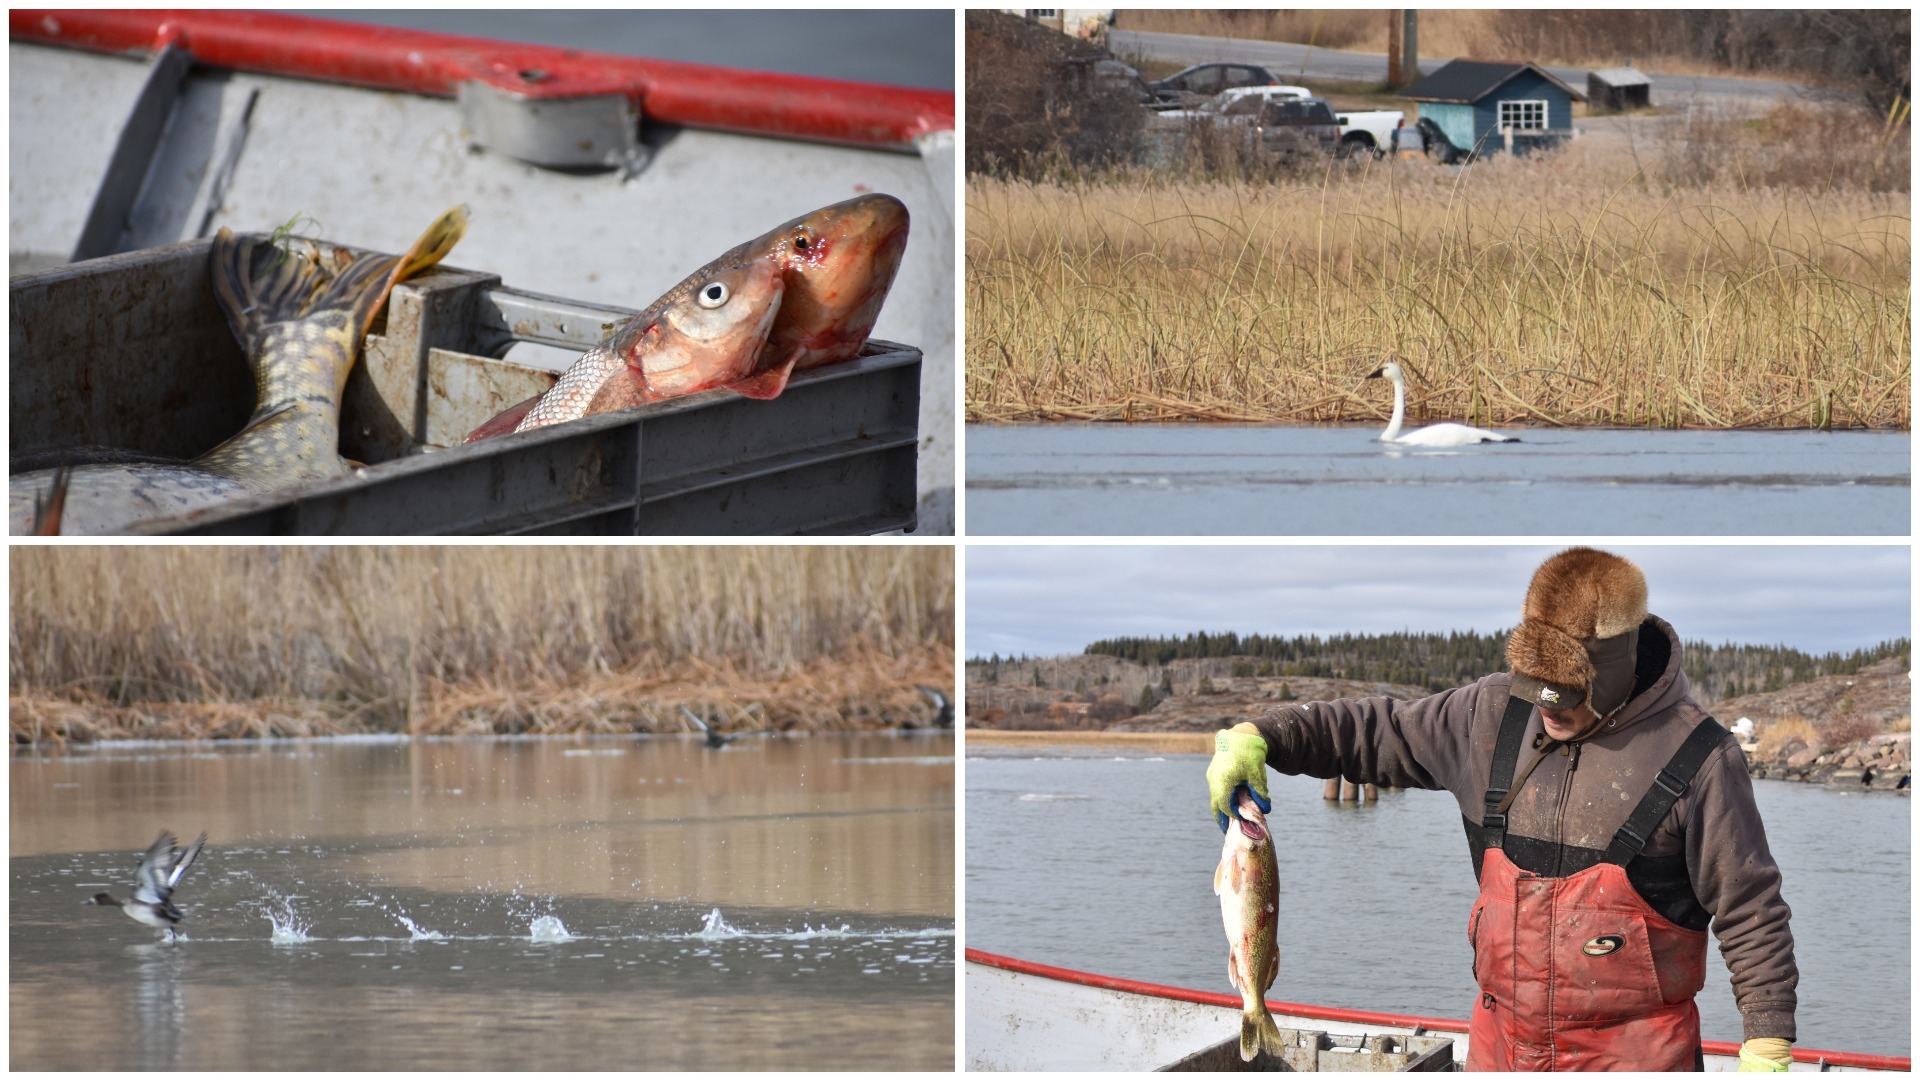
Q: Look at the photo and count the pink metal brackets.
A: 0